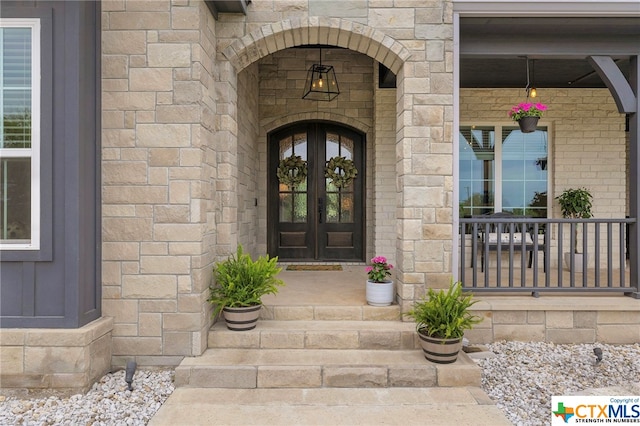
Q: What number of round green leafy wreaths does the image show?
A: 2